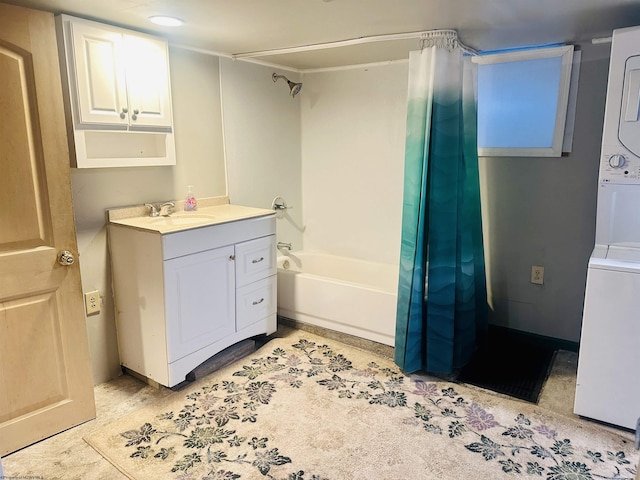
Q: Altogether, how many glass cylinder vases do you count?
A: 0